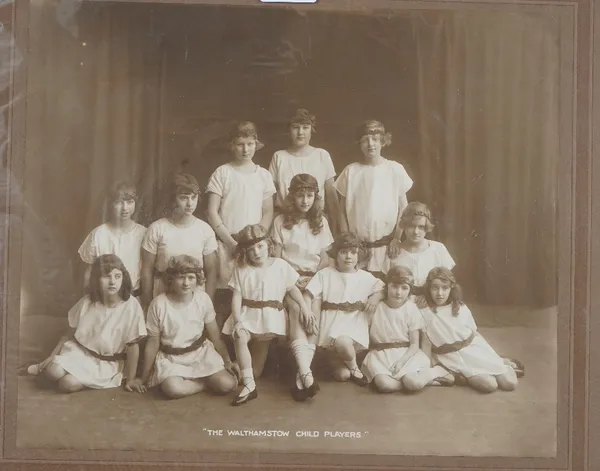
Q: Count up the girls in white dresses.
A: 13